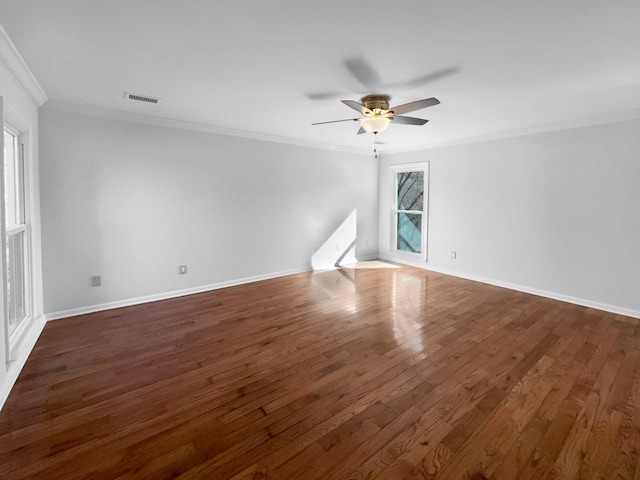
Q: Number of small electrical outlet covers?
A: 3